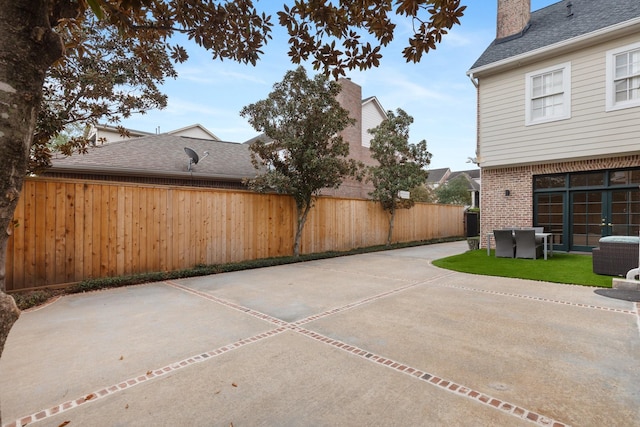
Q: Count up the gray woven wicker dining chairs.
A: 4